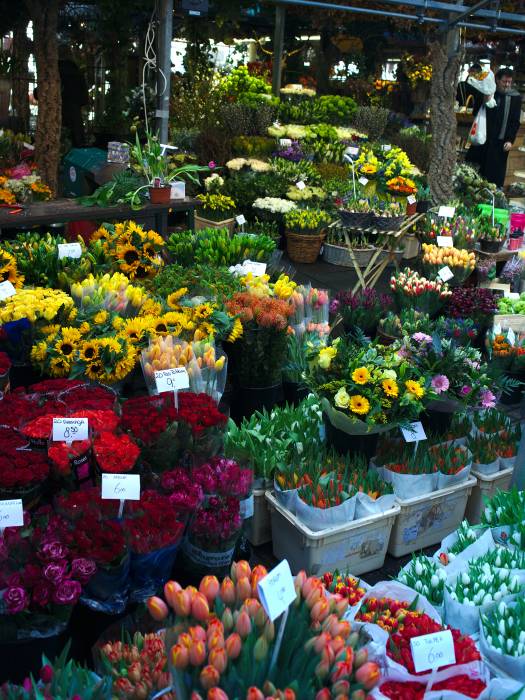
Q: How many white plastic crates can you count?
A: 4